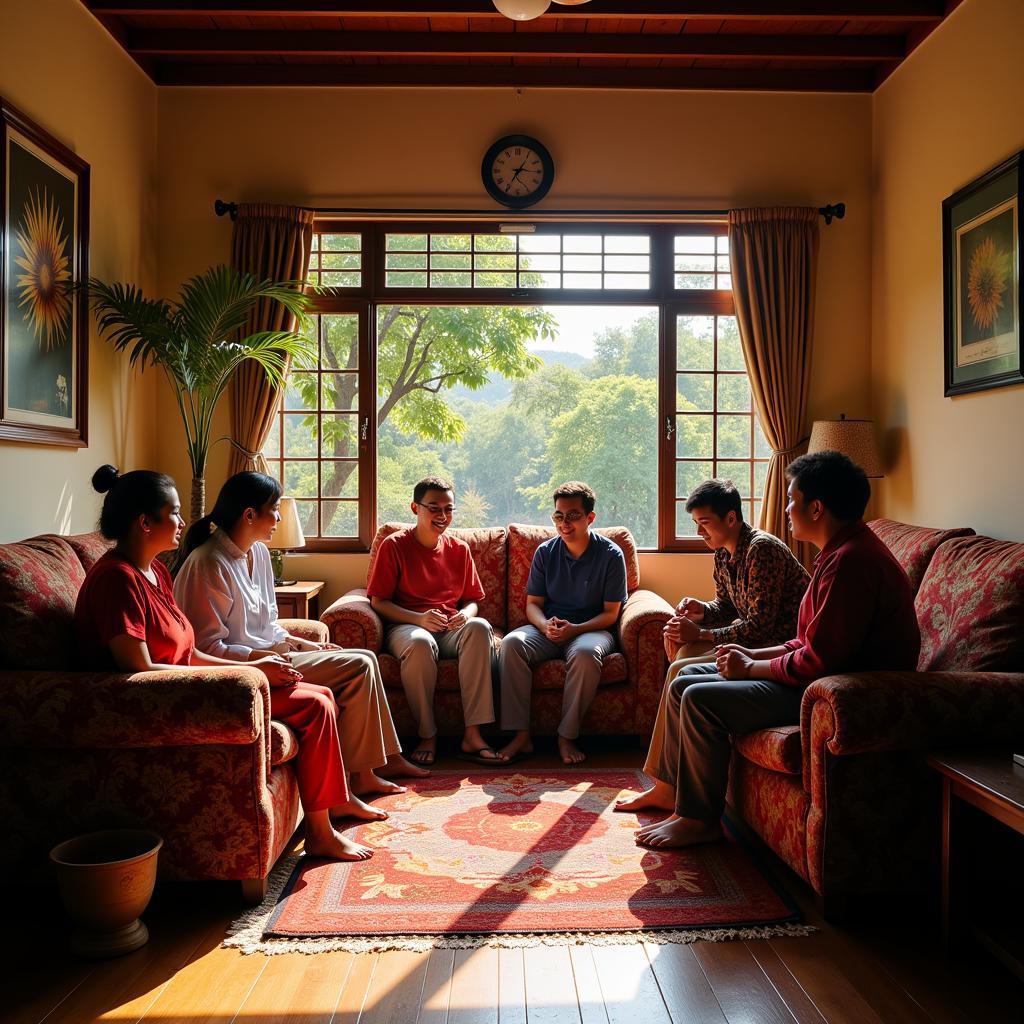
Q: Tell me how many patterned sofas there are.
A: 3